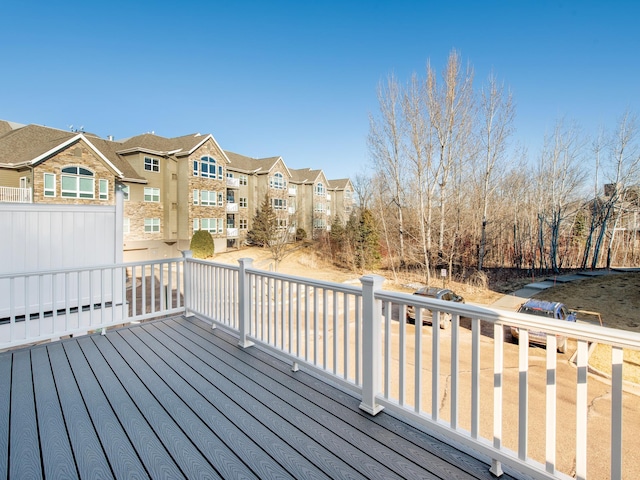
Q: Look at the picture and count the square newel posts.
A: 3